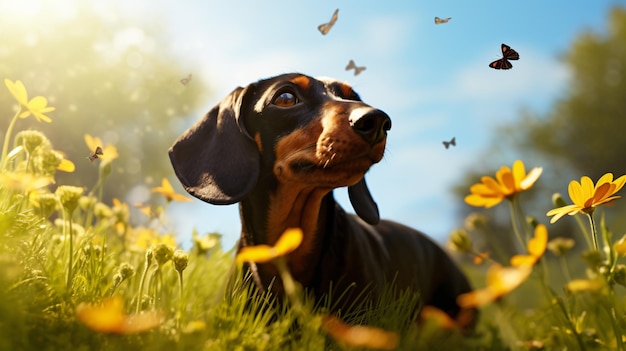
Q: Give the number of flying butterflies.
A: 7